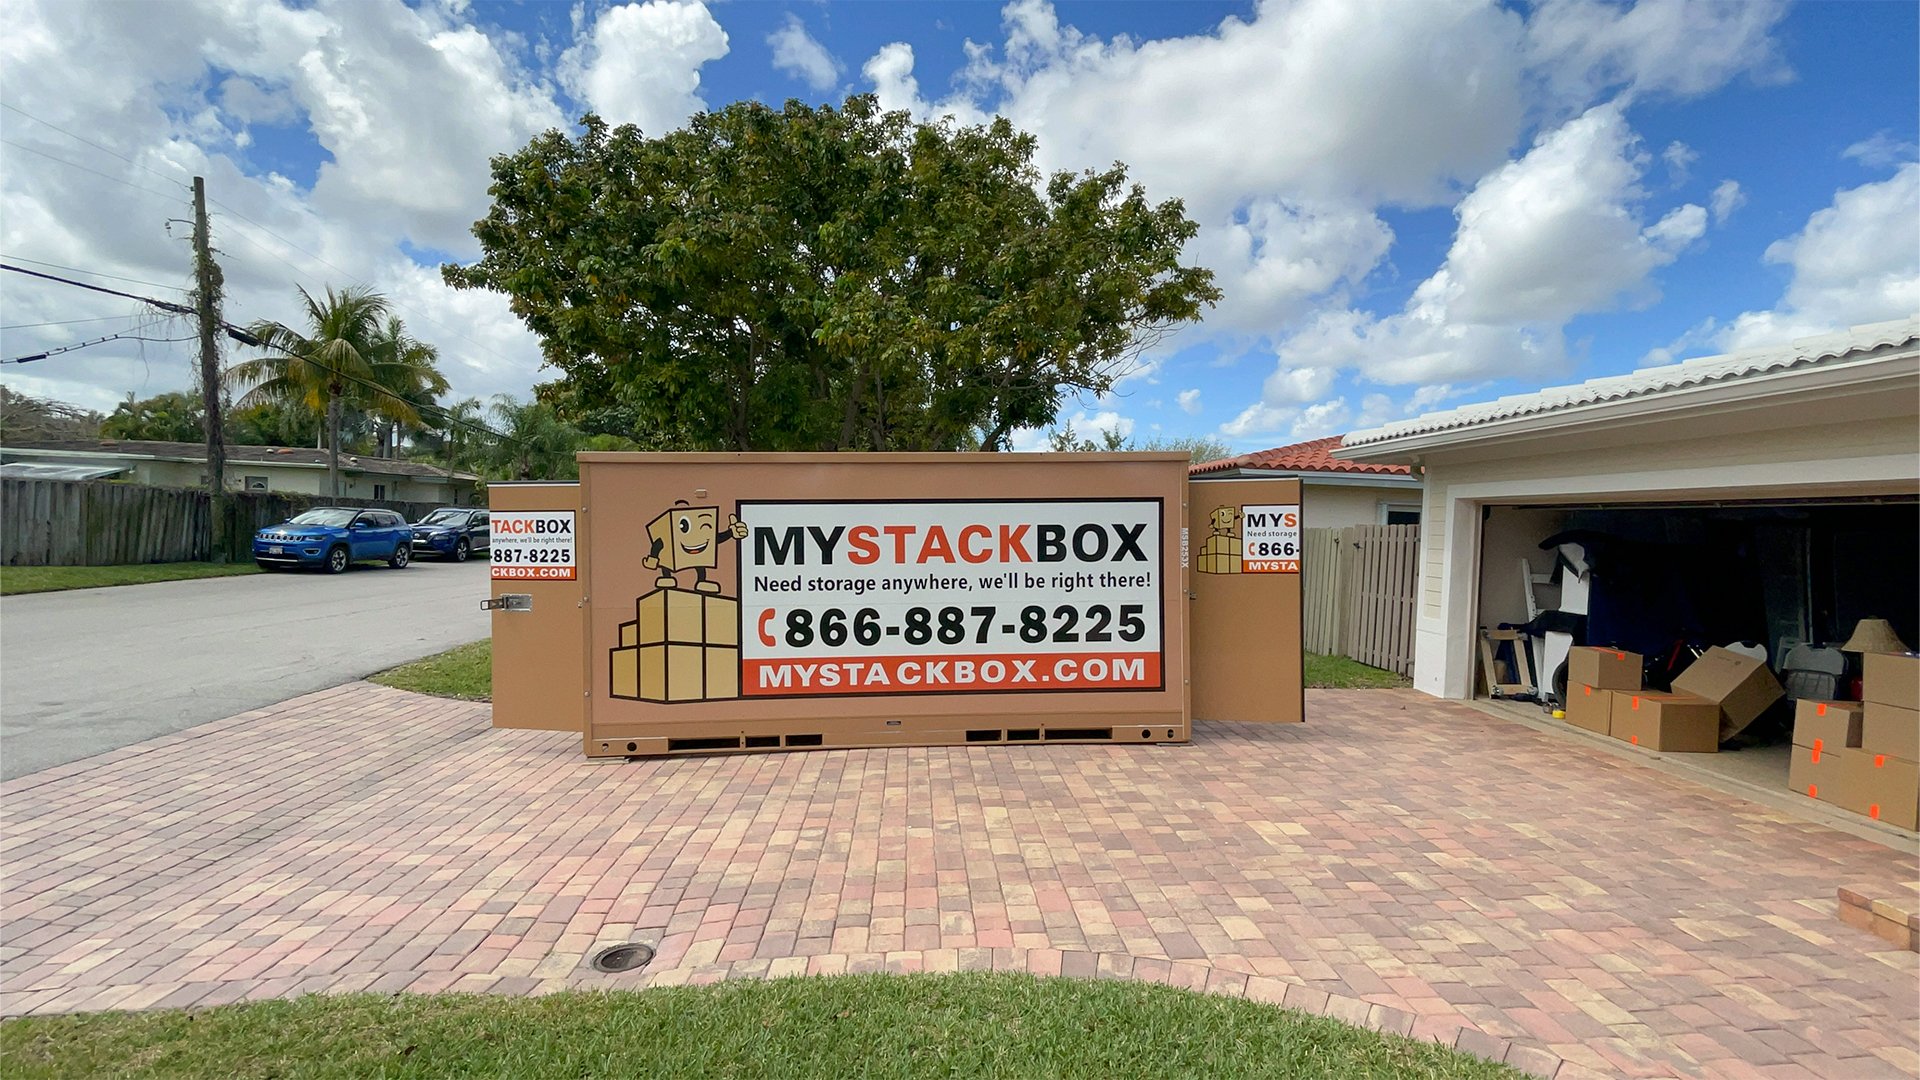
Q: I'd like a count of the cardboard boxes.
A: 9